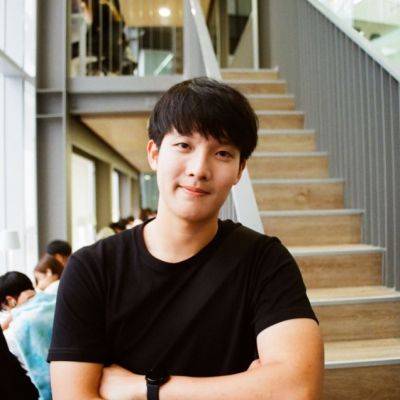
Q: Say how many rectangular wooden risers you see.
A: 11